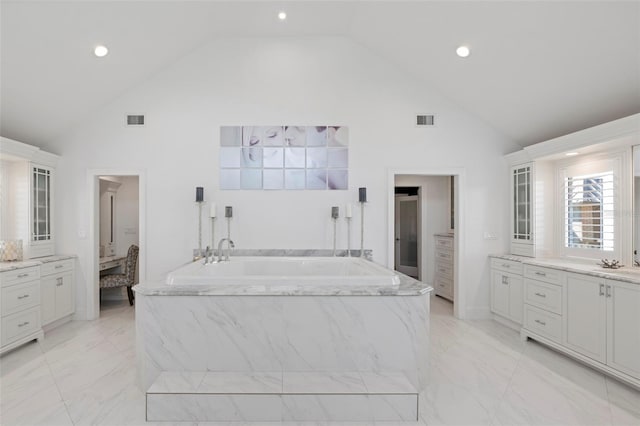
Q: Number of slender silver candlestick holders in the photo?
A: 6